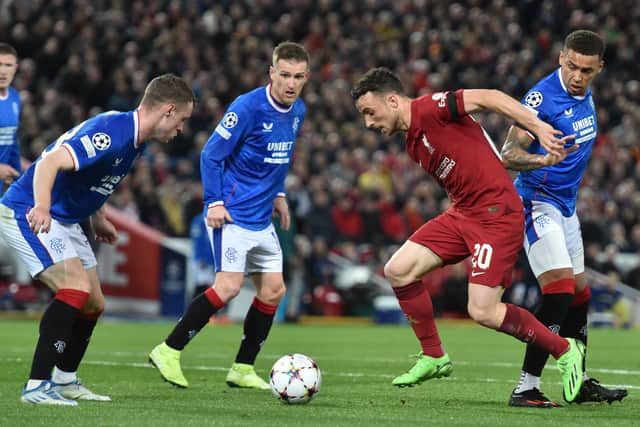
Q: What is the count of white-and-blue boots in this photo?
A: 2